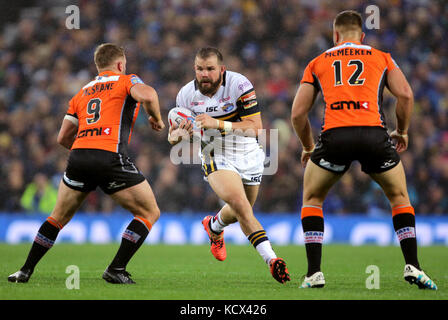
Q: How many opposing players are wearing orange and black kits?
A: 2